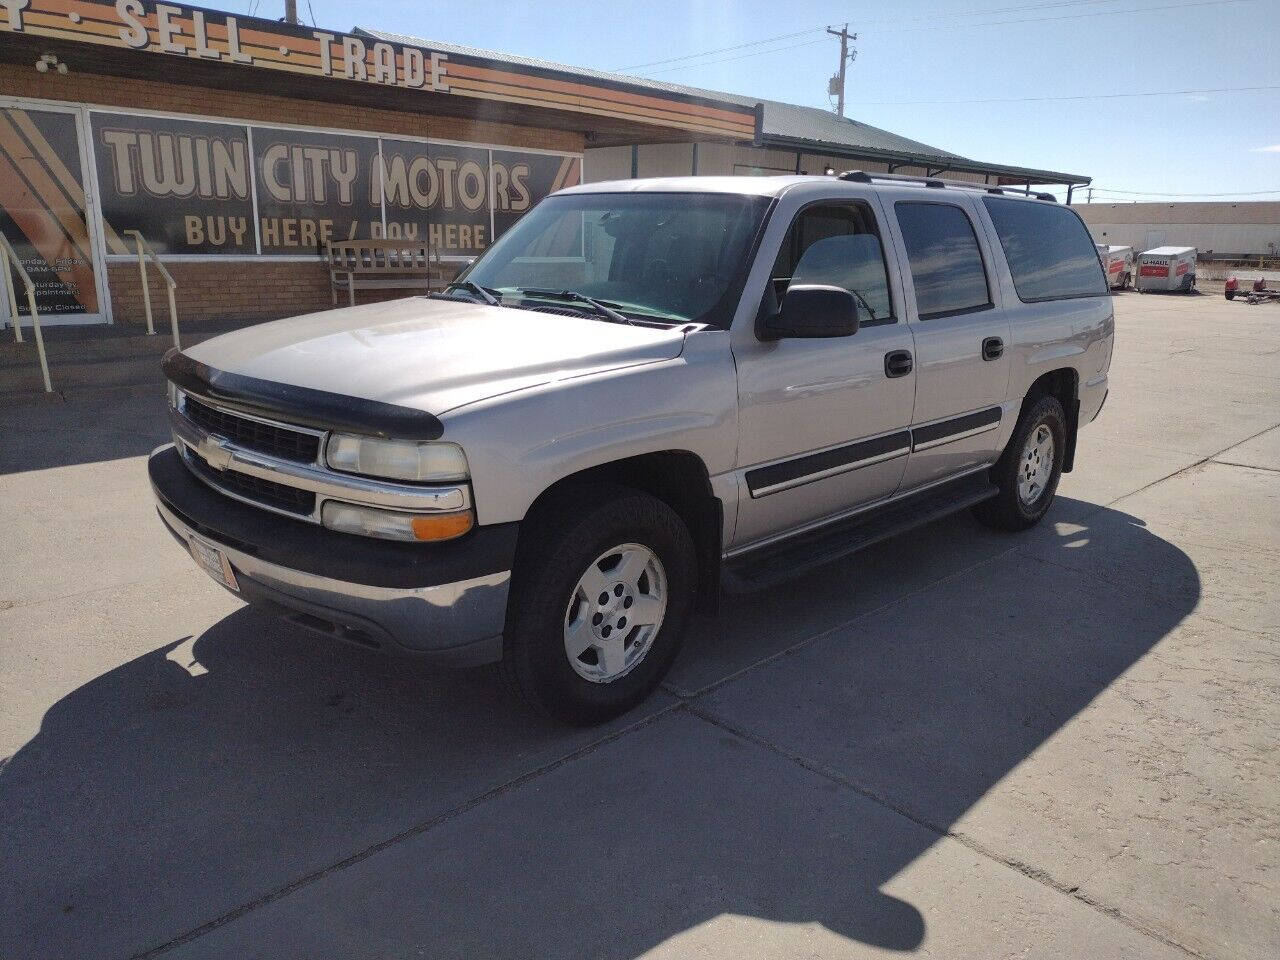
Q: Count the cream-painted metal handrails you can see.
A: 2